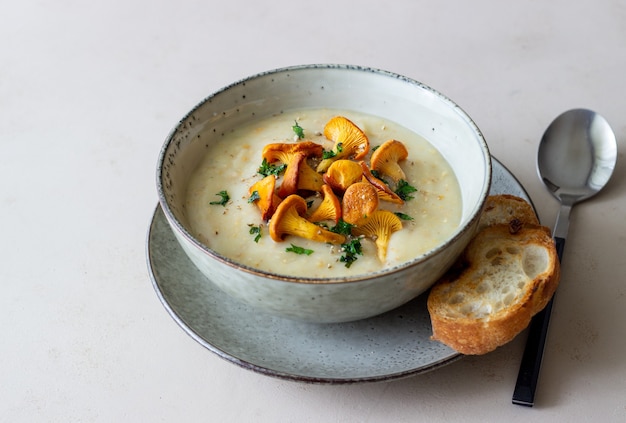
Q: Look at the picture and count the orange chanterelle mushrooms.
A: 11